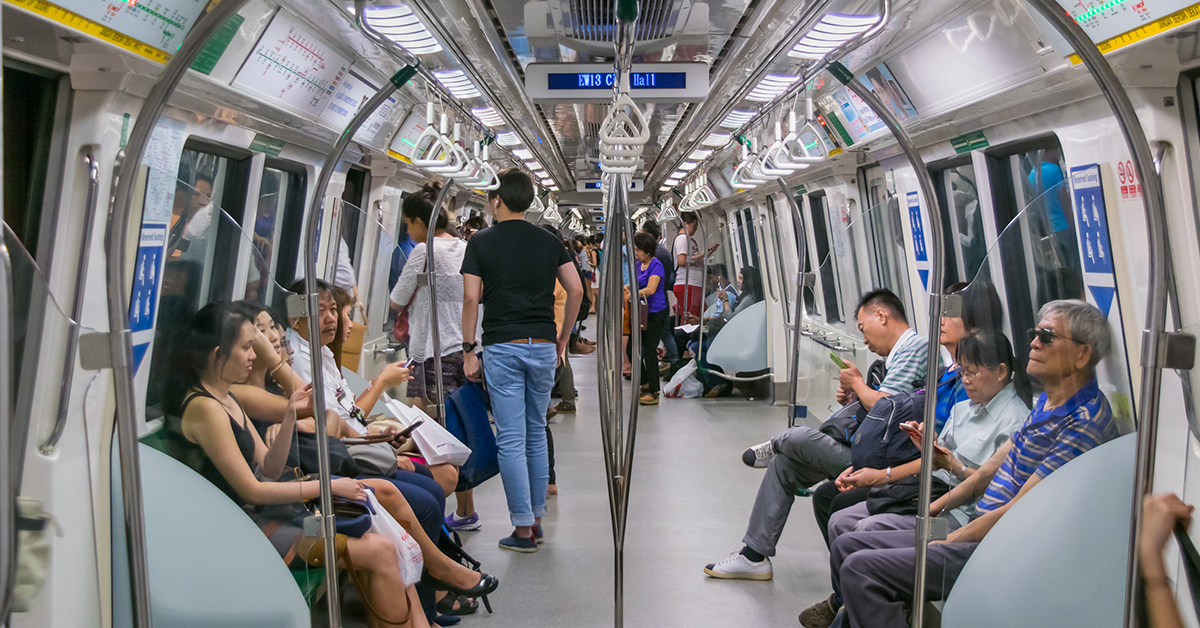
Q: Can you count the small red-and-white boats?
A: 0